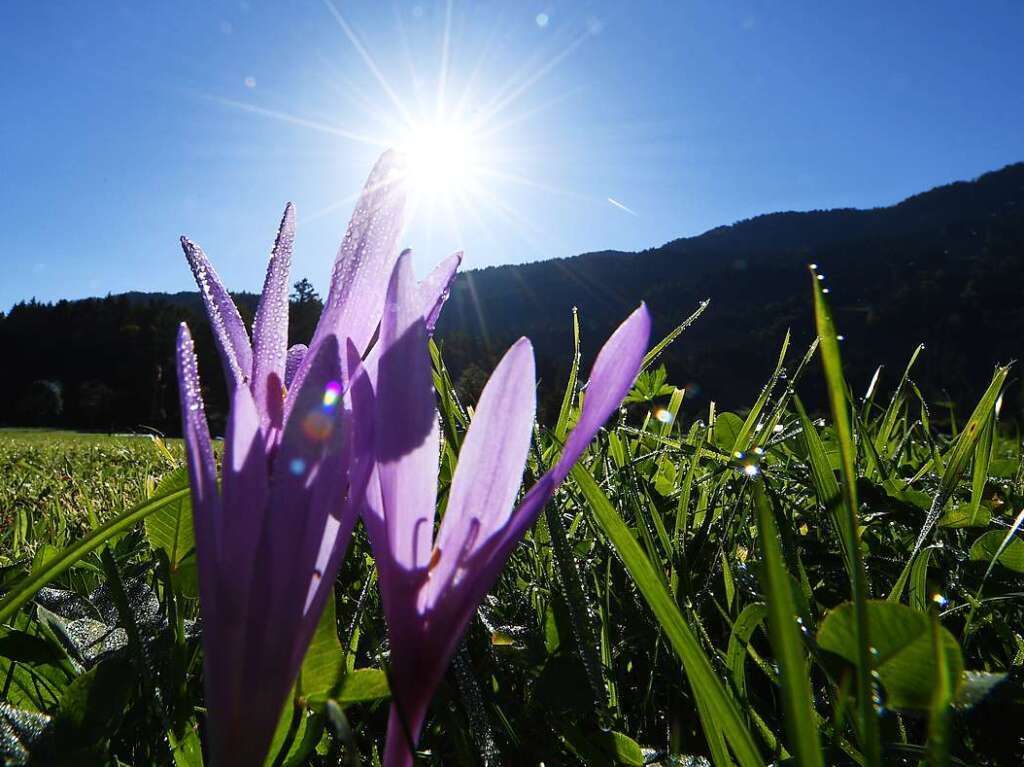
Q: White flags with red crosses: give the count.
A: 0